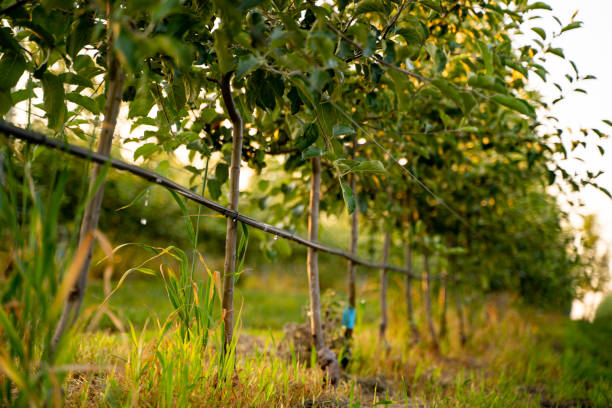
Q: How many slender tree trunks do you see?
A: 9